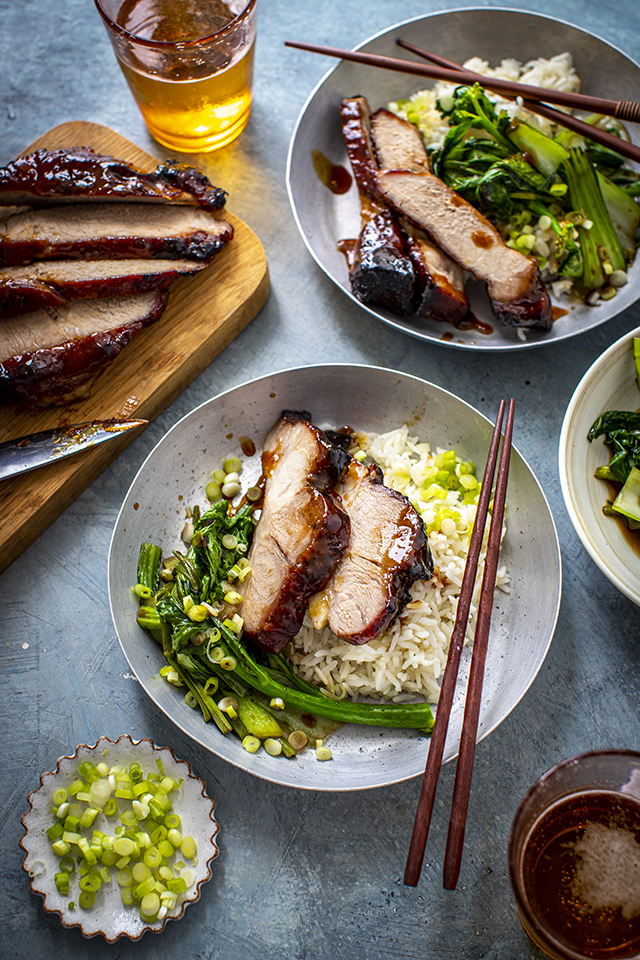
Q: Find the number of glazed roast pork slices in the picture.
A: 9